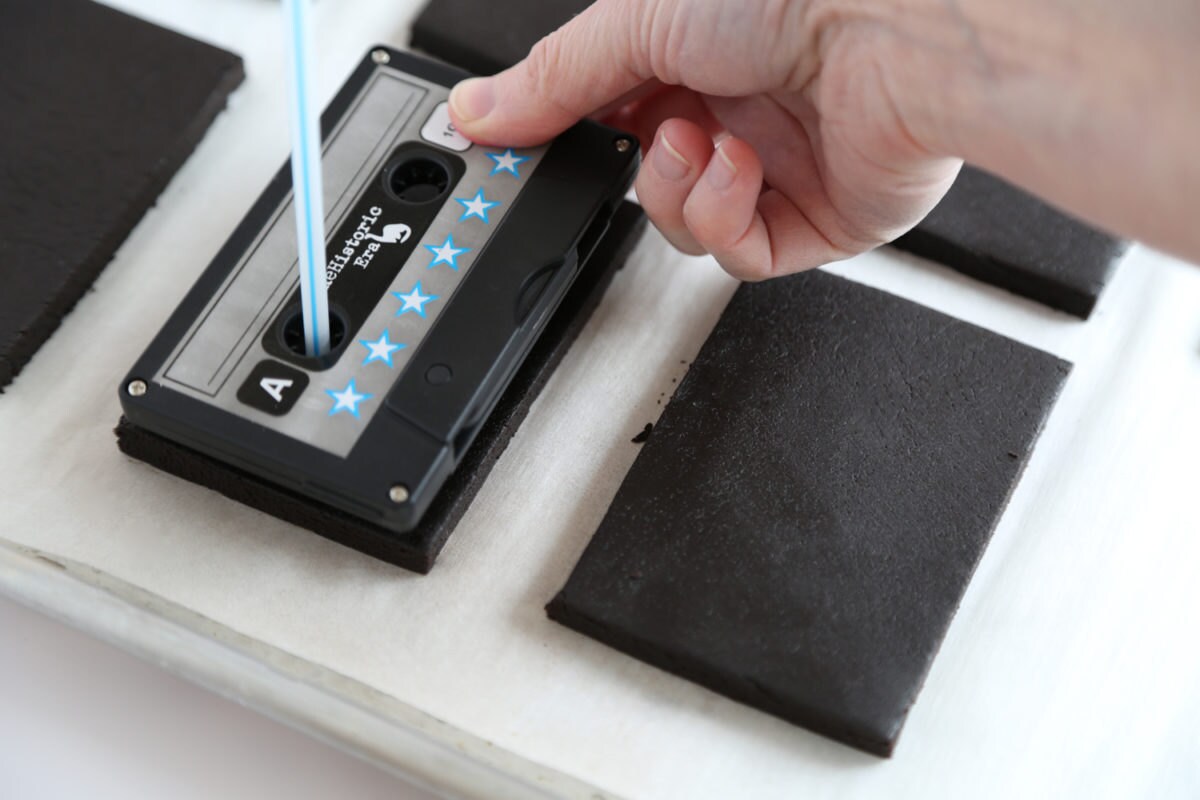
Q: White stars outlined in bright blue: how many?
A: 6